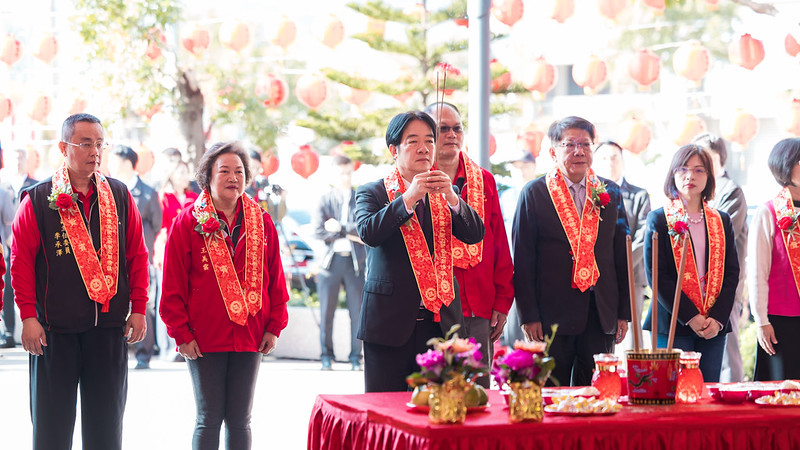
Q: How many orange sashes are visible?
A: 7